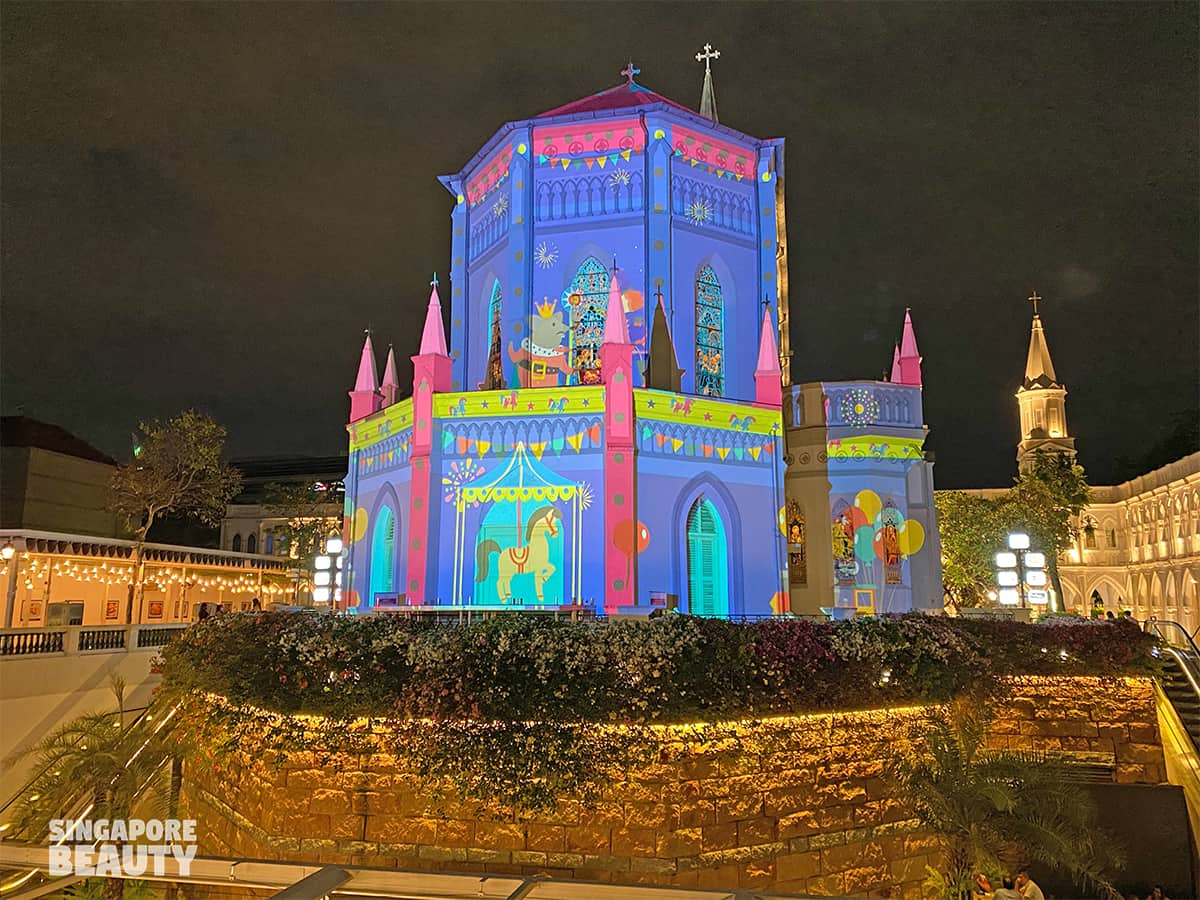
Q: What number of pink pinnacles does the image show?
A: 7